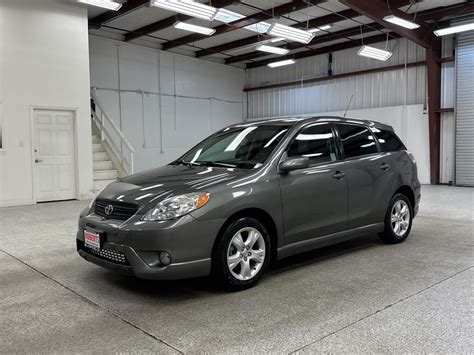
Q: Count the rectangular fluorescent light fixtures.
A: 9